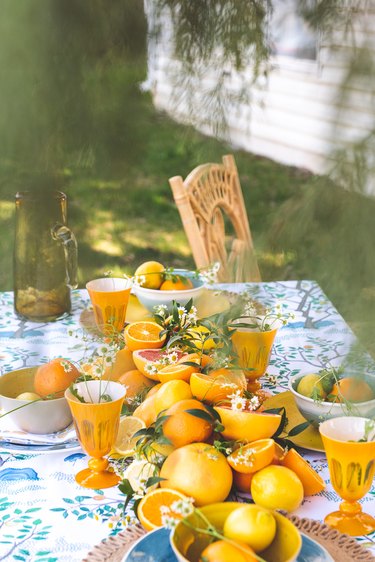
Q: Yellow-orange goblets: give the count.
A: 4